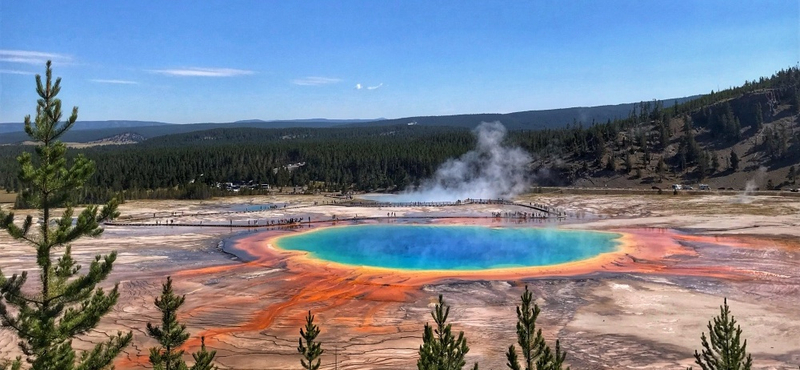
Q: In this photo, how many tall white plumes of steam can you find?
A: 1